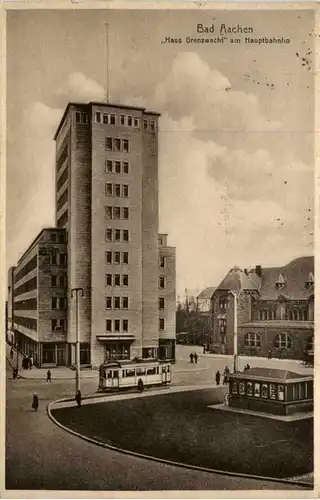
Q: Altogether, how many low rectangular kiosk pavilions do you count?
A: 1